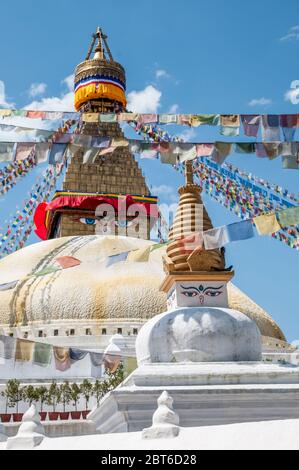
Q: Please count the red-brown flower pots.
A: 7